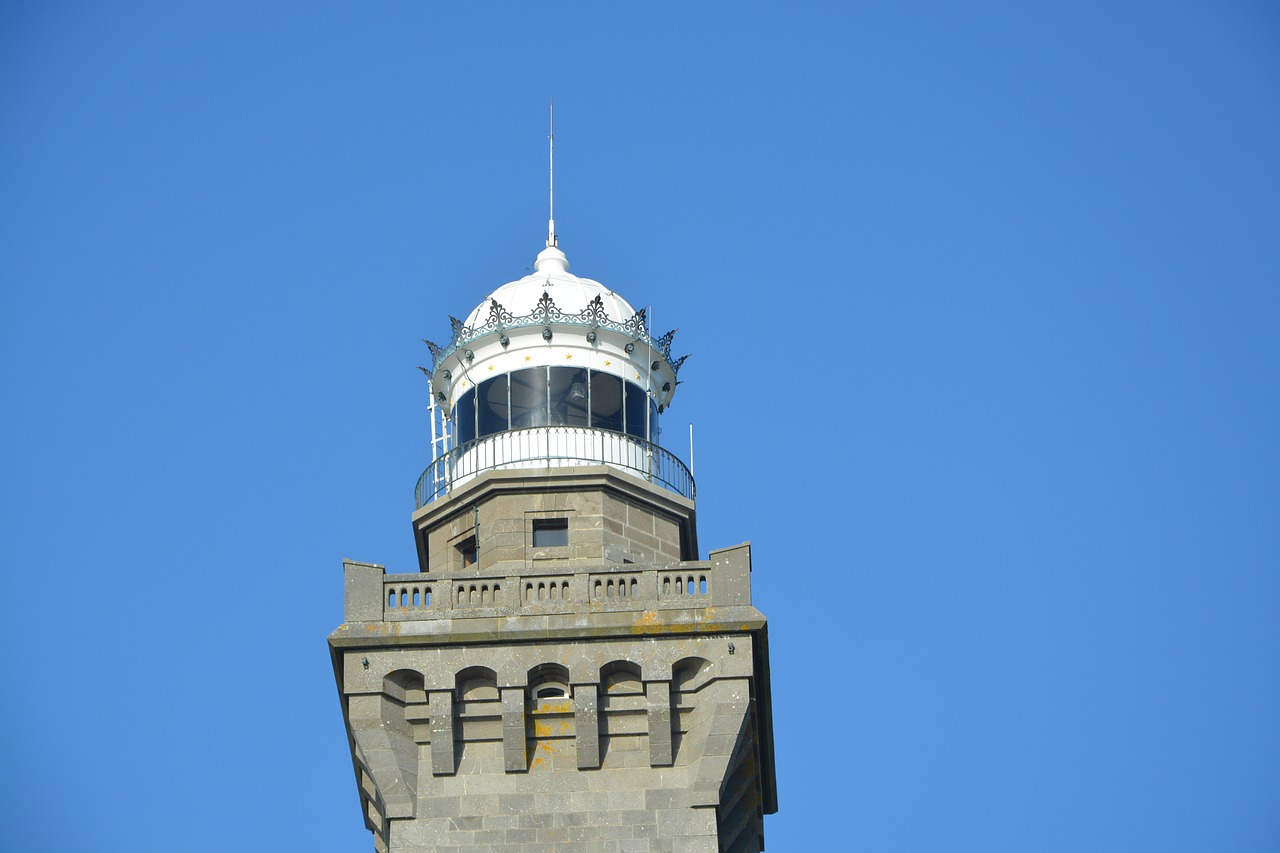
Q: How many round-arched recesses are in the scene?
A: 5